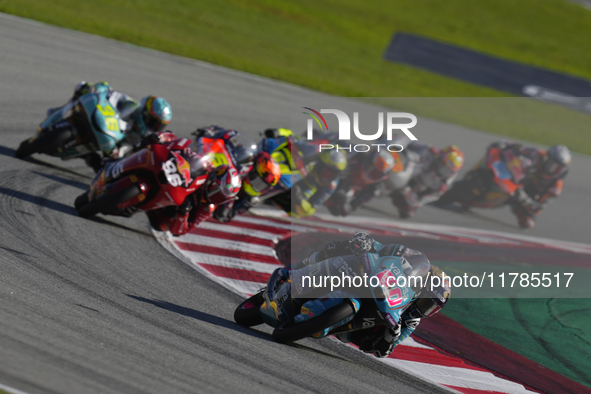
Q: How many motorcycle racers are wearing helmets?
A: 8